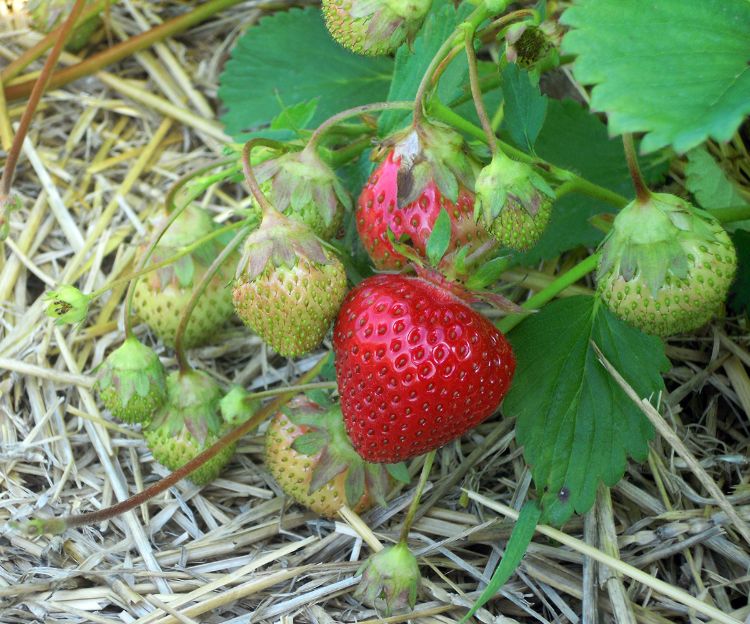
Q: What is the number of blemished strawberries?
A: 1